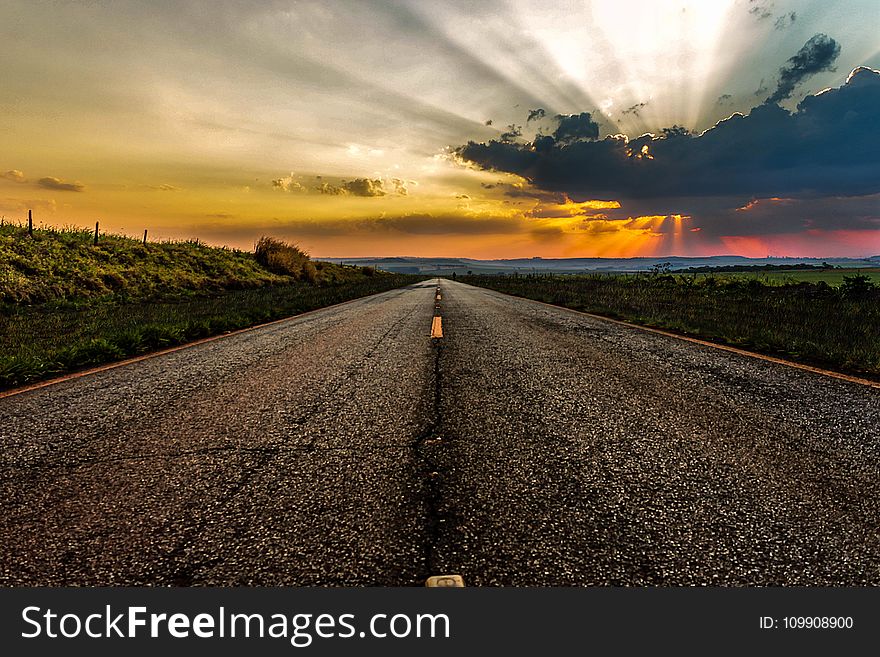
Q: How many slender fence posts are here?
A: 3